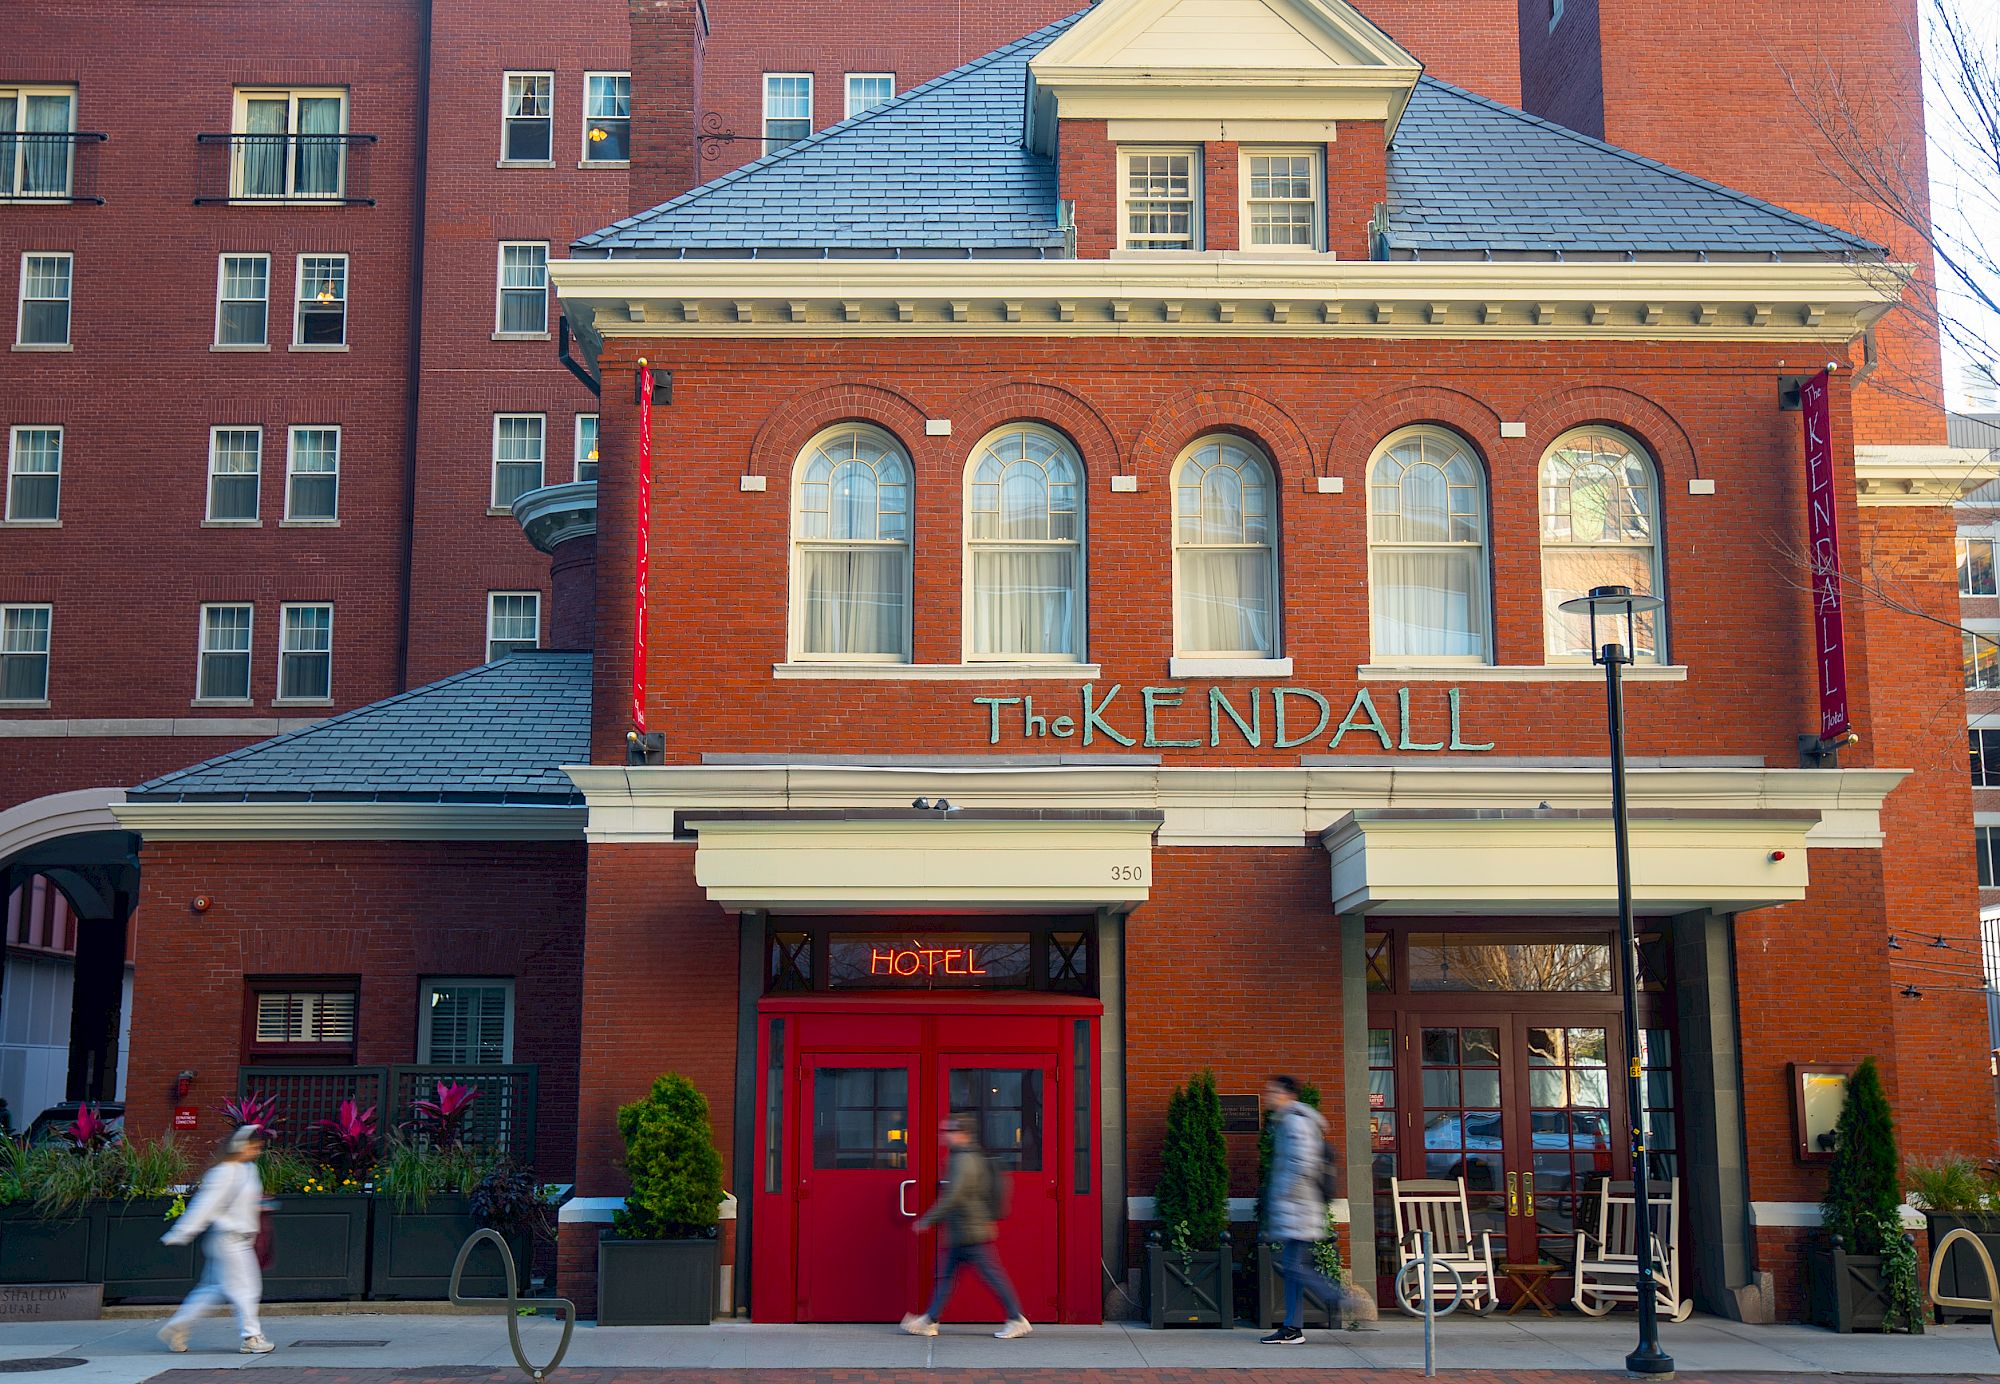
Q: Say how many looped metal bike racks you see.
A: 3